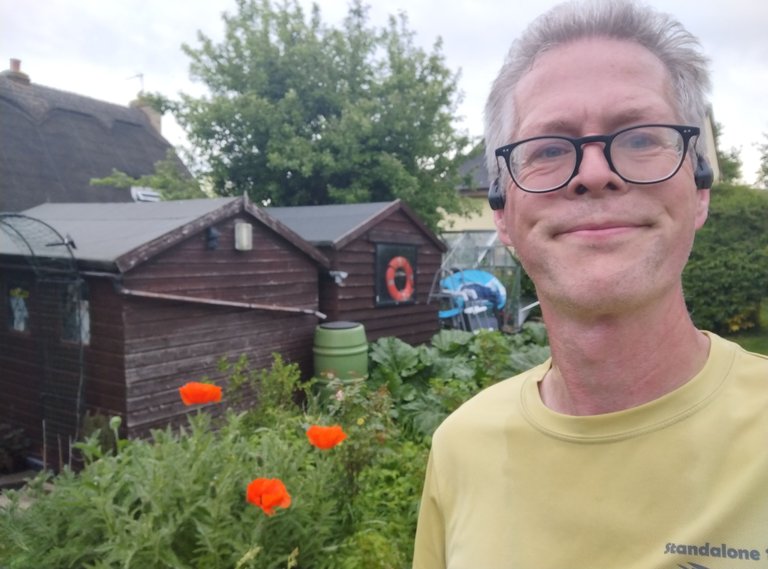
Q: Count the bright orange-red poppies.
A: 3